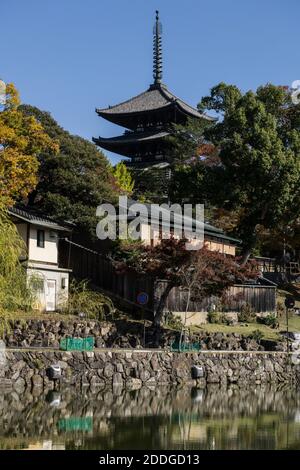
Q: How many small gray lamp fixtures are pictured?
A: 2